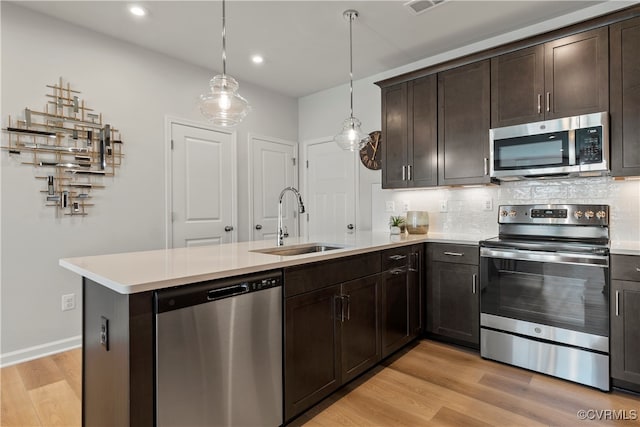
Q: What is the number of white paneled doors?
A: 3